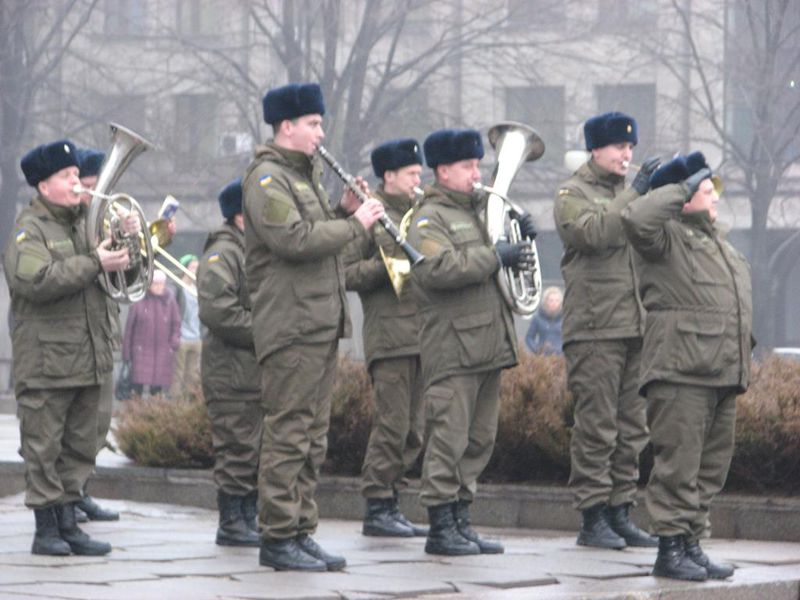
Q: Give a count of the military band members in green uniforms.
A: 8